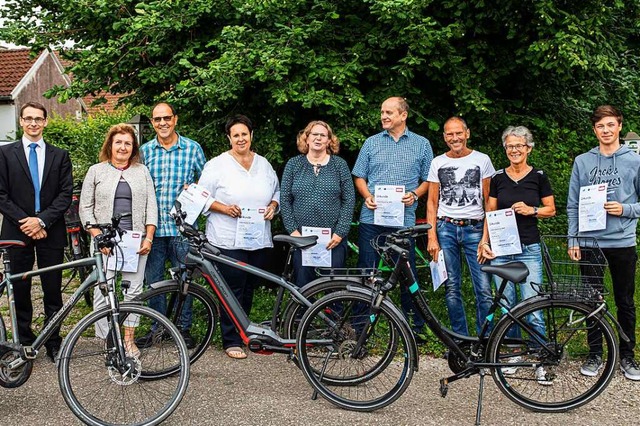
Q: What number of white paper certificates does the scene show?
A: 8